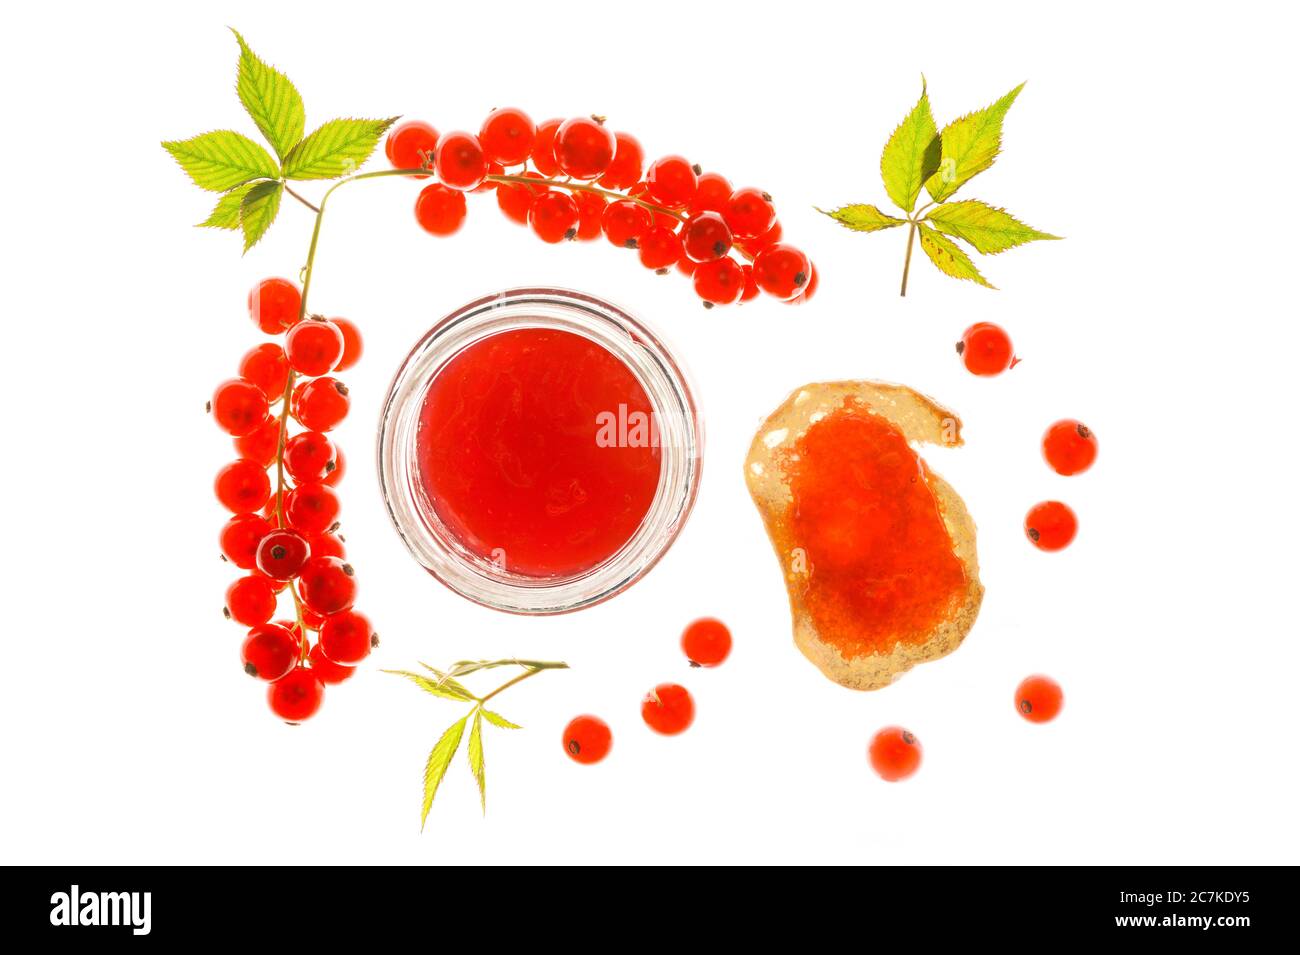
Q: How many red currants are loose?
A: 8